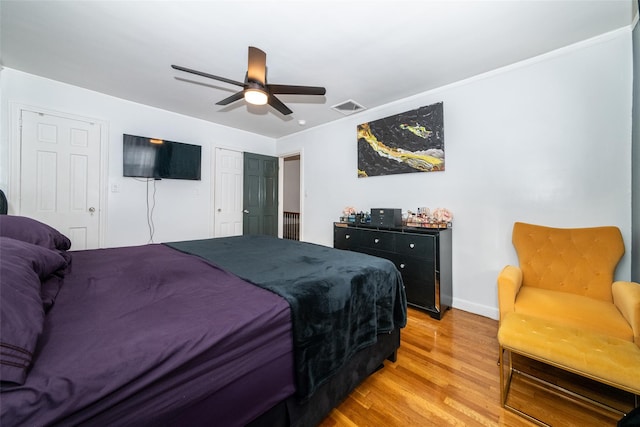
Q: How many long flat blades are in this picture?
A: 5